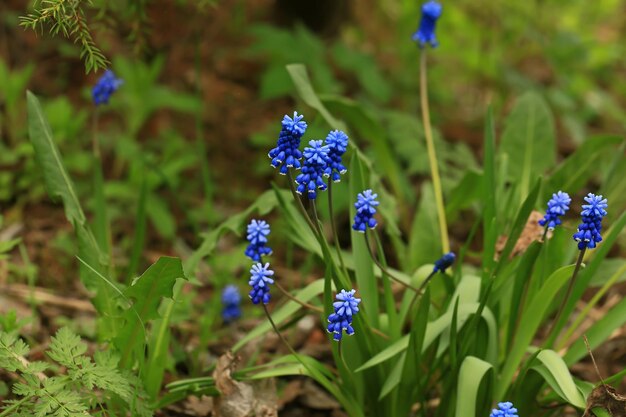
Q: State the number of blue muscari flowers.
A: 14